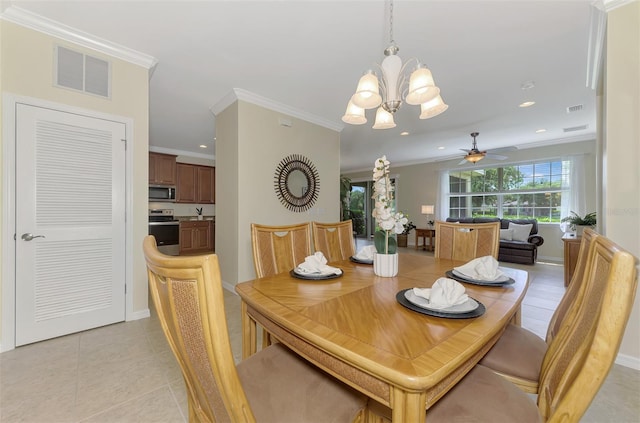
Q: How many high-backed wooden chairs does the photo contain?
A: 6